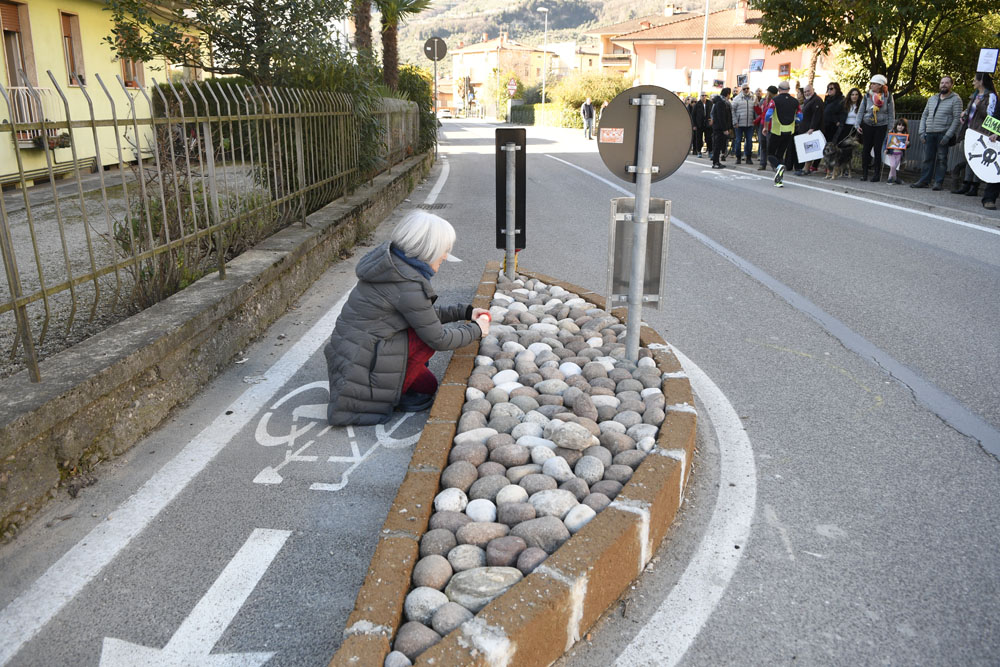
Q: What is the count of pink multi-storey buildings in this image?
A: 1